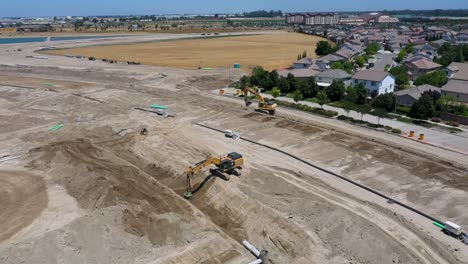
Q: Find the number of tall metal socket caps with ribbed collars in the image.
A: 0